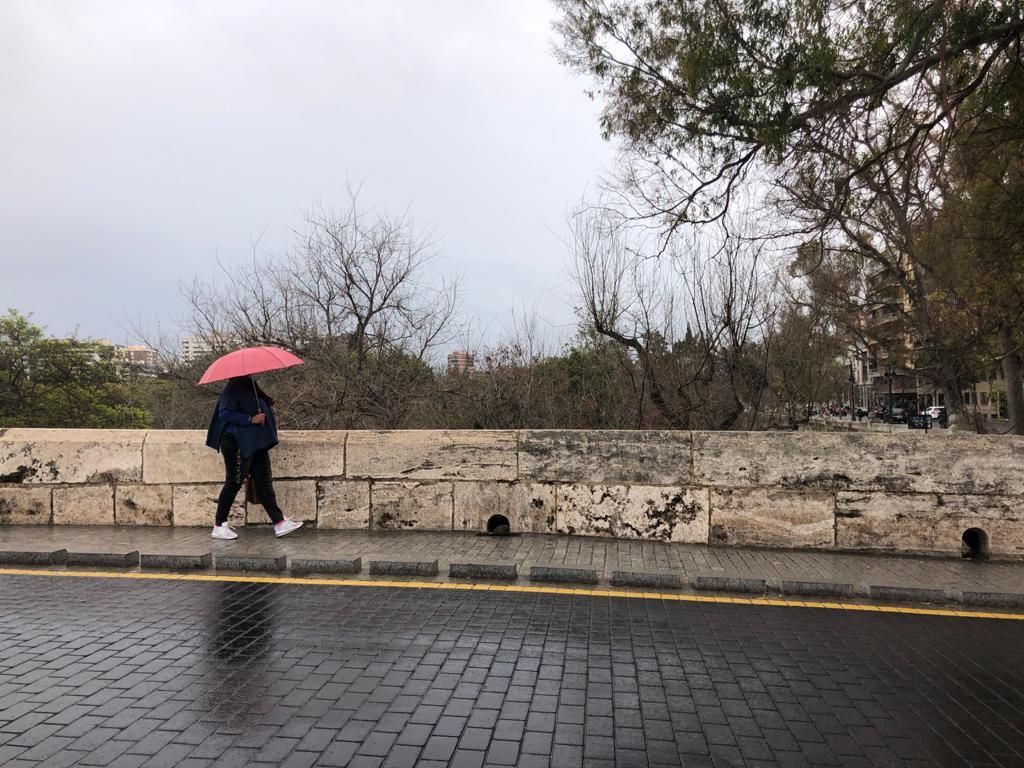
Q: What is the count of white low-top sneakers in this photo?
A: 2